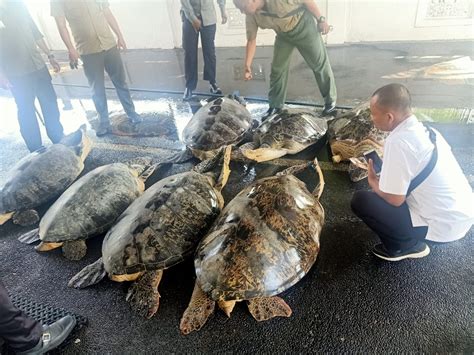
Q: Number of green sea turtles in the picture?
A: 7